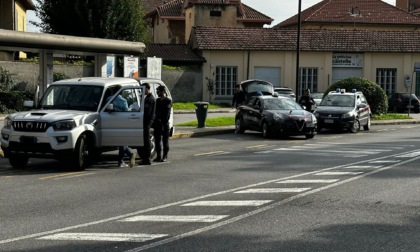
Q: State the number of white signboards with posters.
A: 3